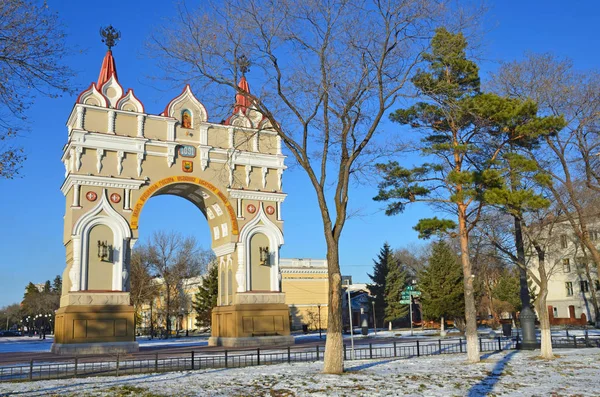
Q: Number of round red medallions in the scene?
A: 4